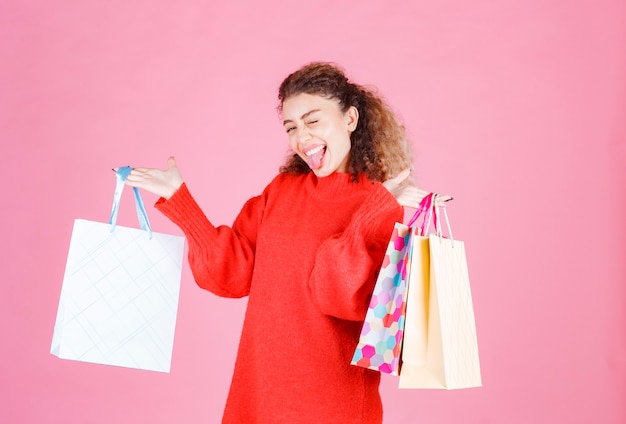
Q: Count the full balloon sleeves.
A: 2